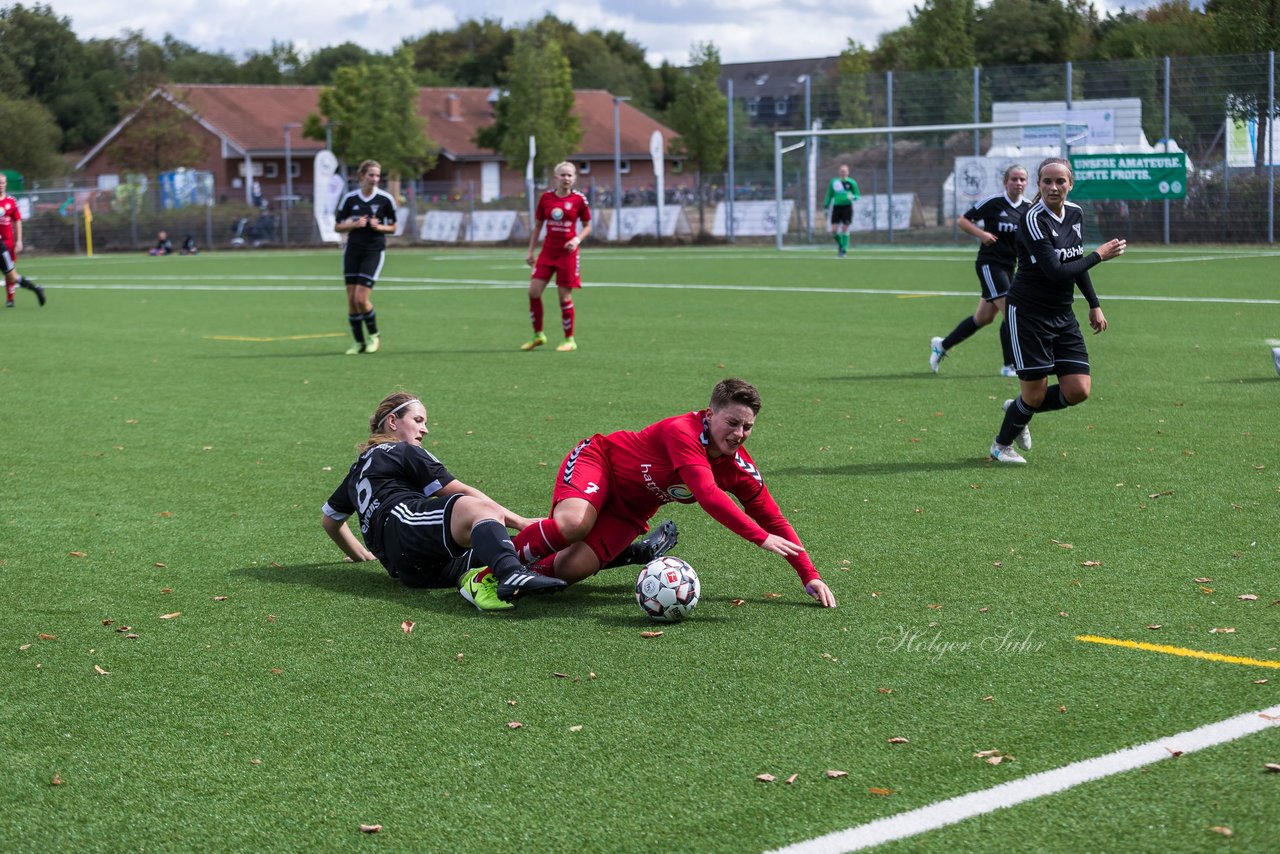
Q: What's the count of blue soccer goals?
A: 0